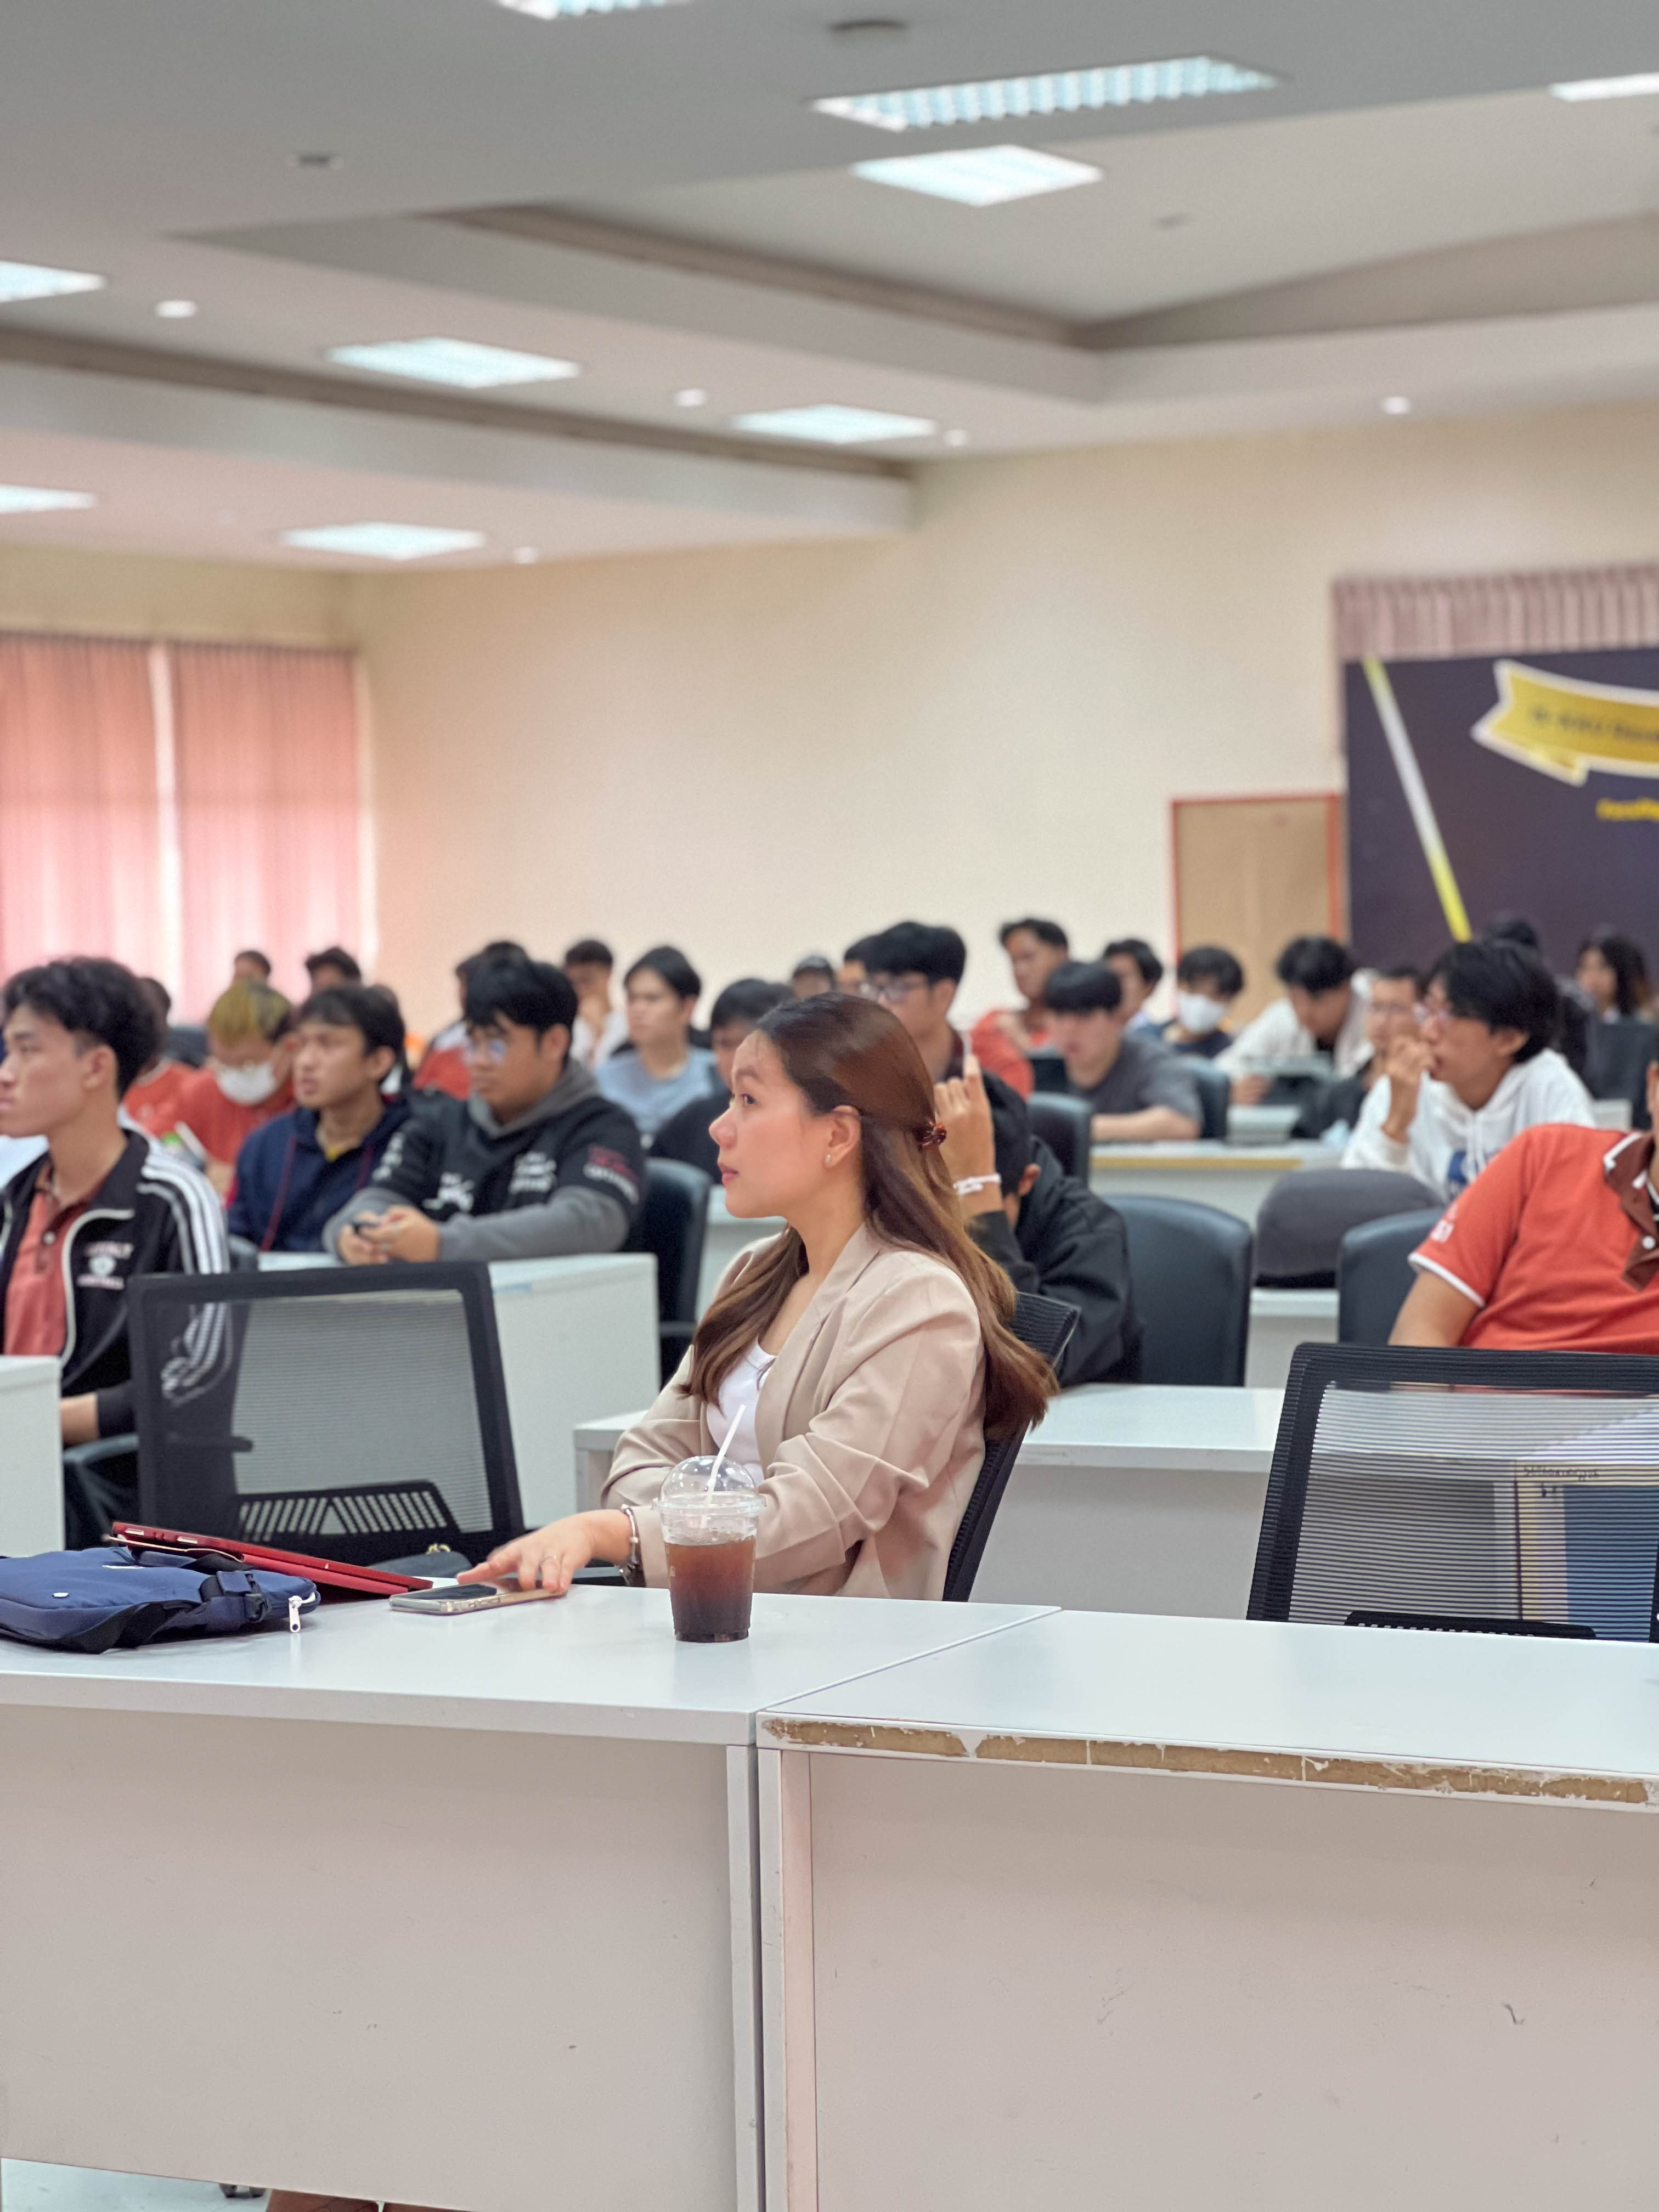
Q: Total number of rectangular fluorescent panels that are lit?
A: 9